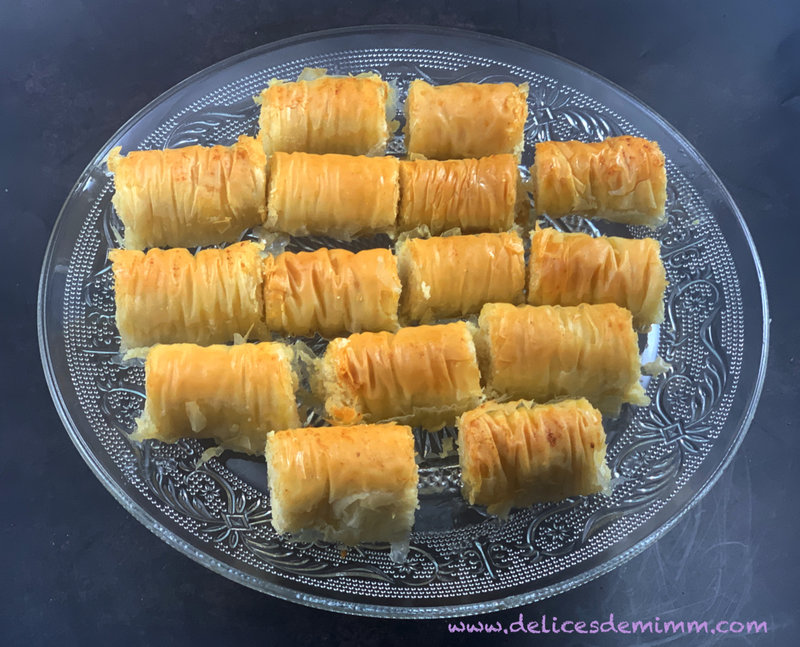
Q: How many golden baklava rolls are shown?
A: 15